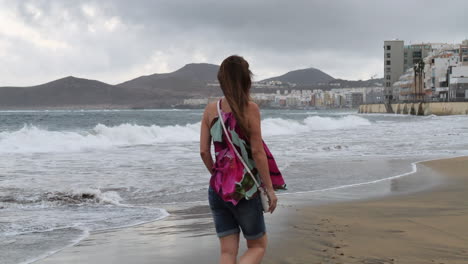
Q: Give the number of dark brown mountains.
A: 3